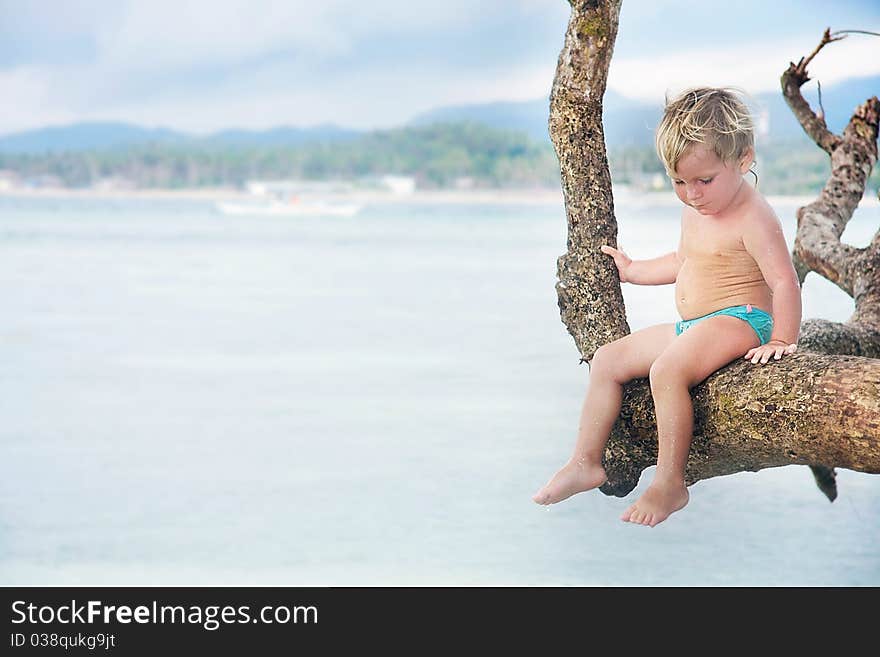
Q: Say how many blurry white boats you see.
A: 1